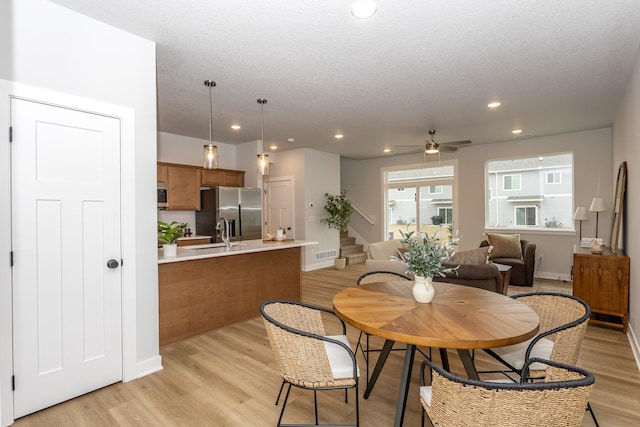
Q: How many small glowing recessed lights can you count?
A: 7